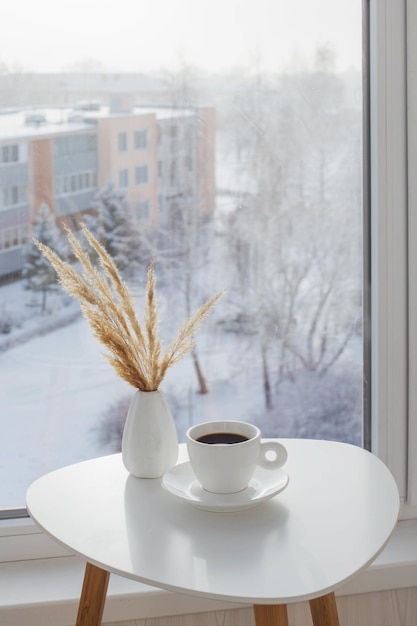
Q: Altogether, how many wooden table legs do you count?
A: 3